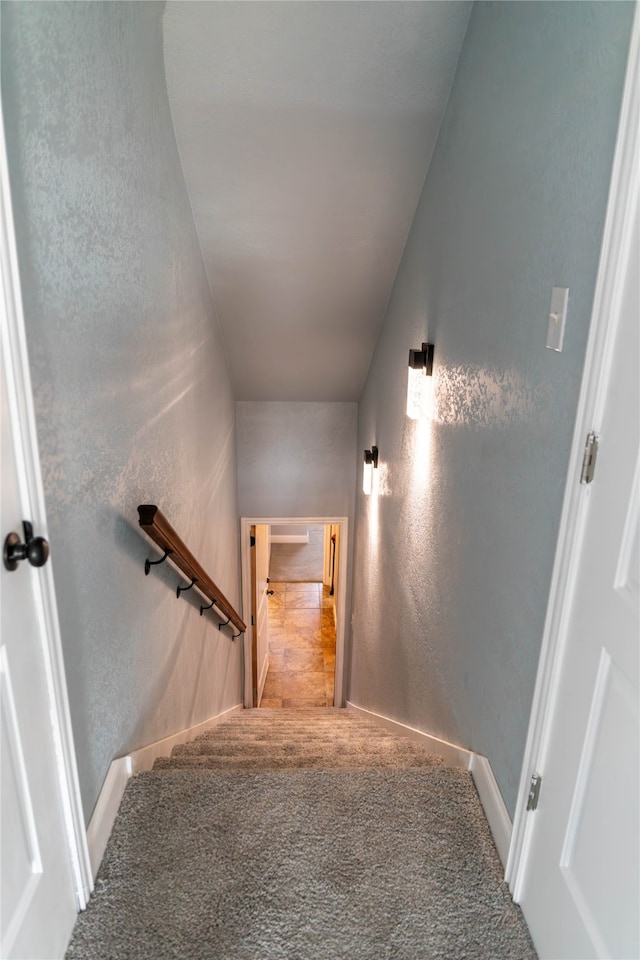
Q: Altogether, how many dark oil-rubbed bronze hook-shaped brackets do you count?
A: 5